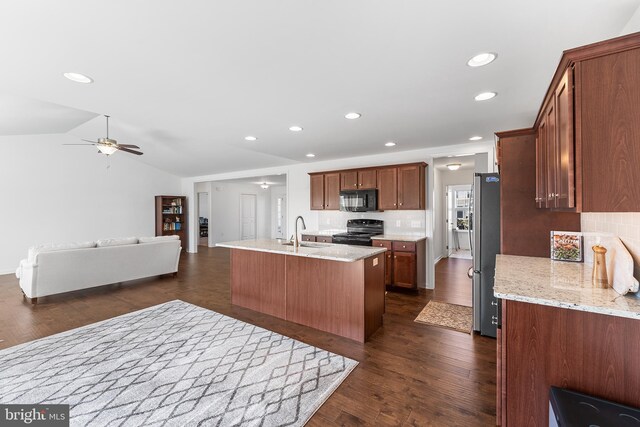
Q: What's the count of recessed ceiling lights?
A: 9